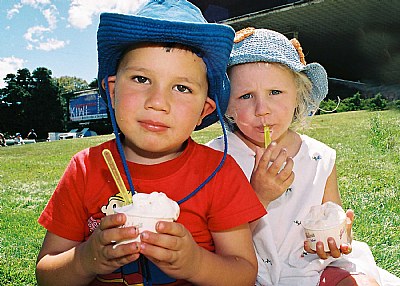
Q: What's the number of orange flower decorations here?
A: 2